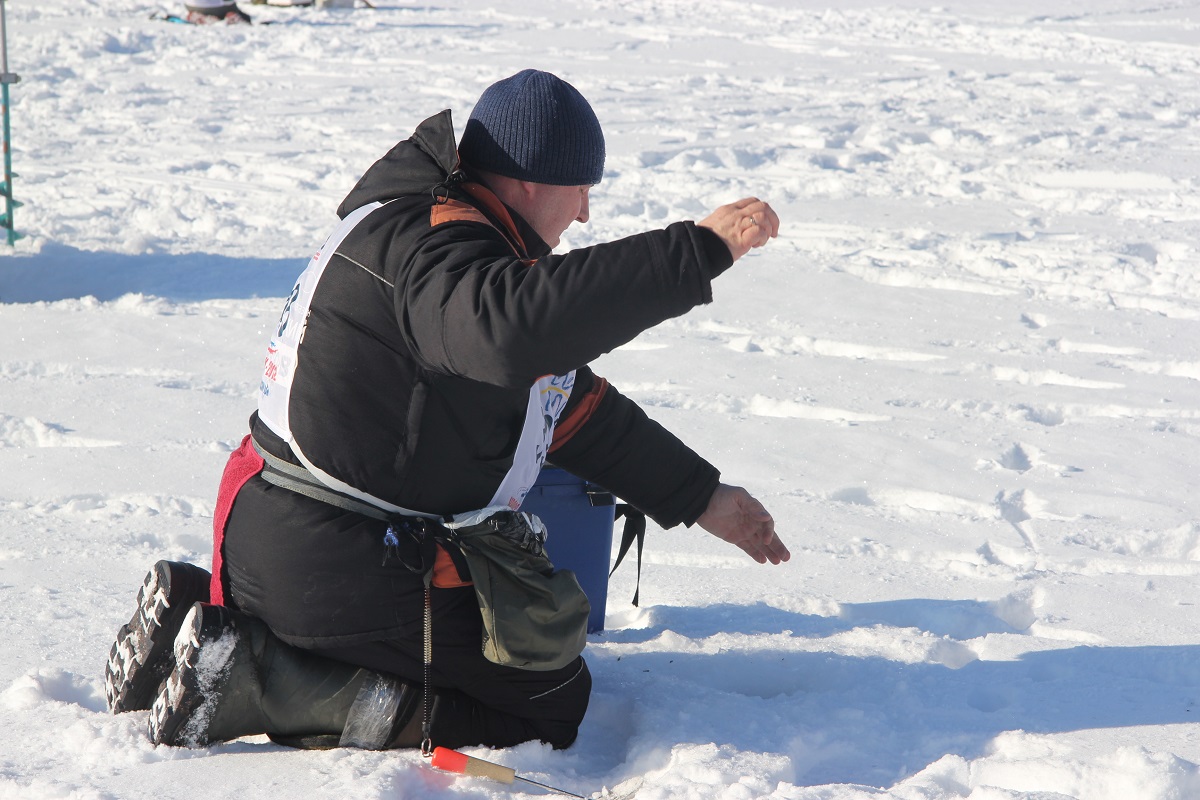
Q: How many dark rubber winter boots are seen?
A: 2